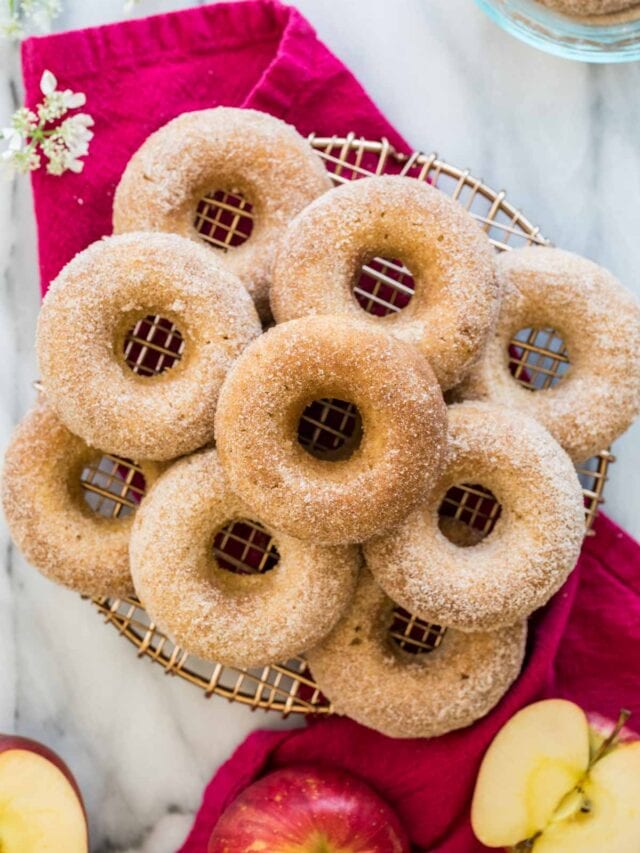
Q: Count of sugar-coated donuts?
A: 9